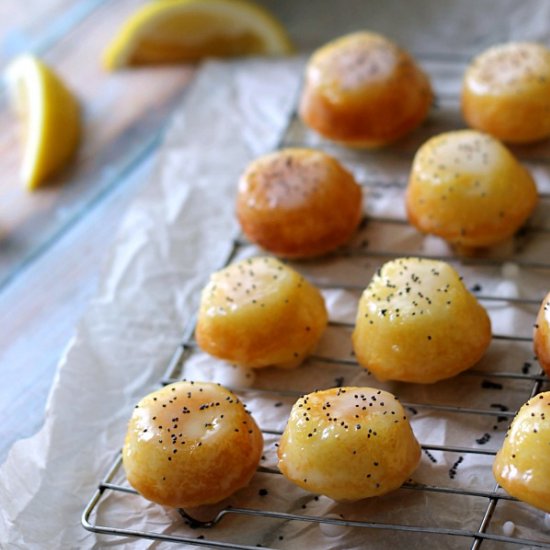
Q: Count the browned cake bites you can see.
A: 10